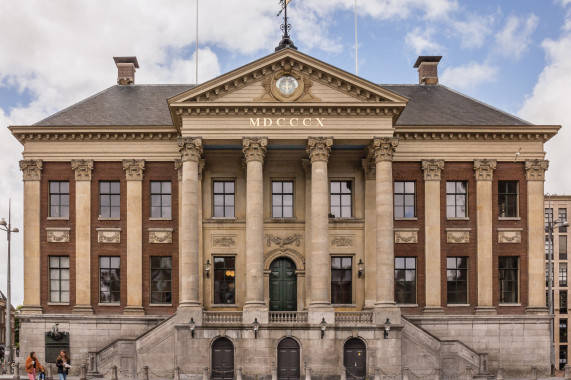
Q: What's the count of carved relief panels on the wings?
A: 6